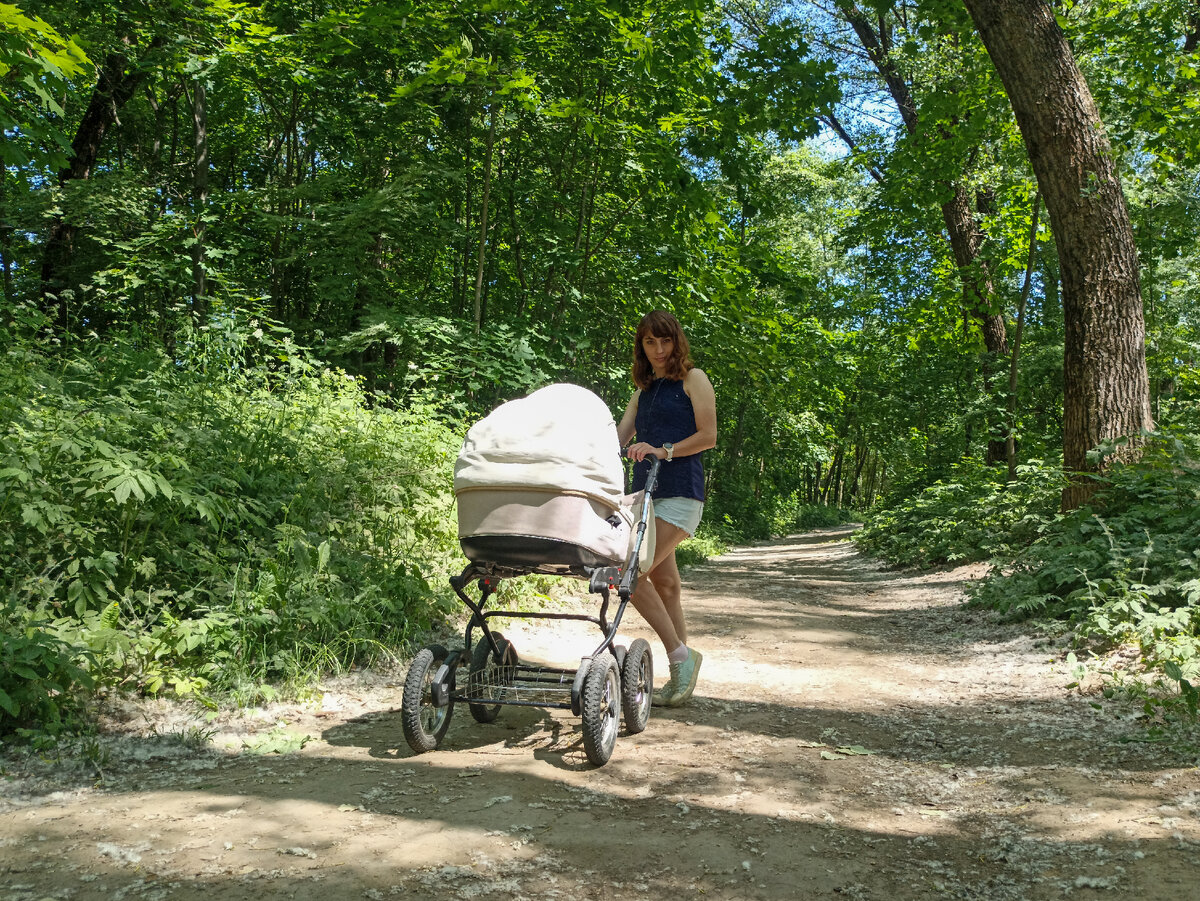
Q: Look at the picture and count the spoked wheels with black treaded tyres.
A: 4